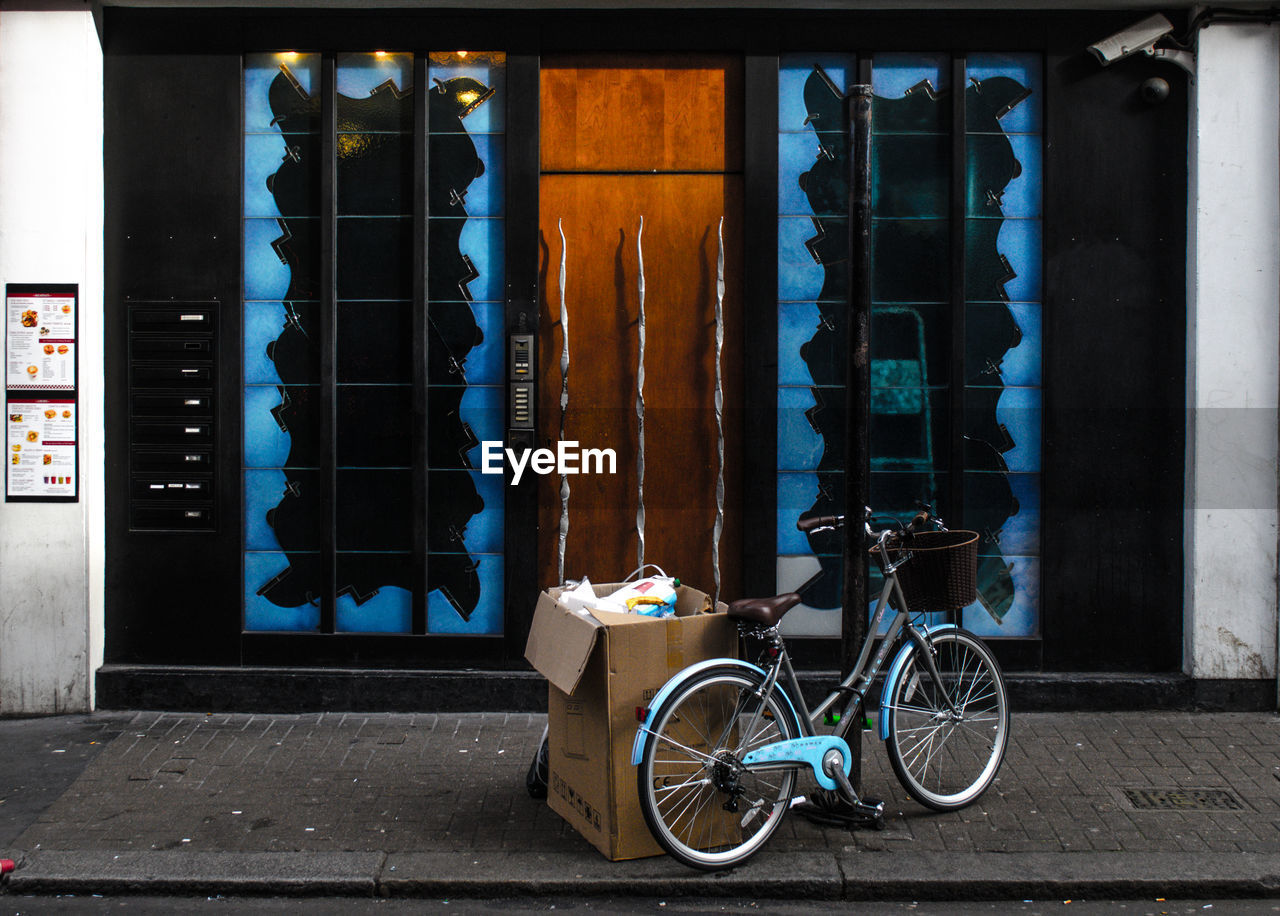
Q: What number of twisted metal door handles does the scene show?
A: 3